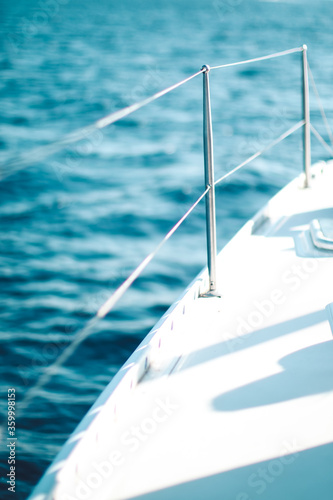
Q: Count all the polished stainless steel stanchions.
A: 2